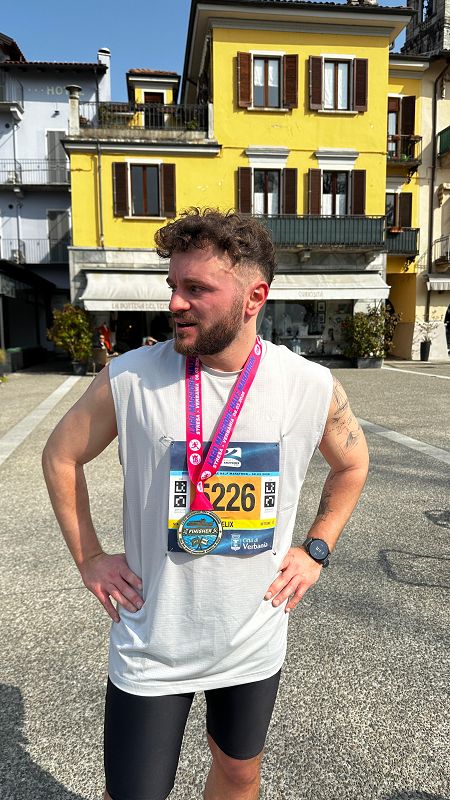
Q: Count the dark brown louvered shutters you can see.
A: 12